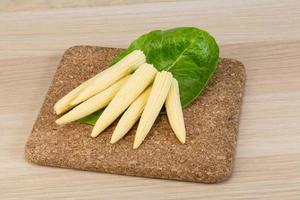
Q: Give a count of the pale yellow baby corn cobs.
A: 6